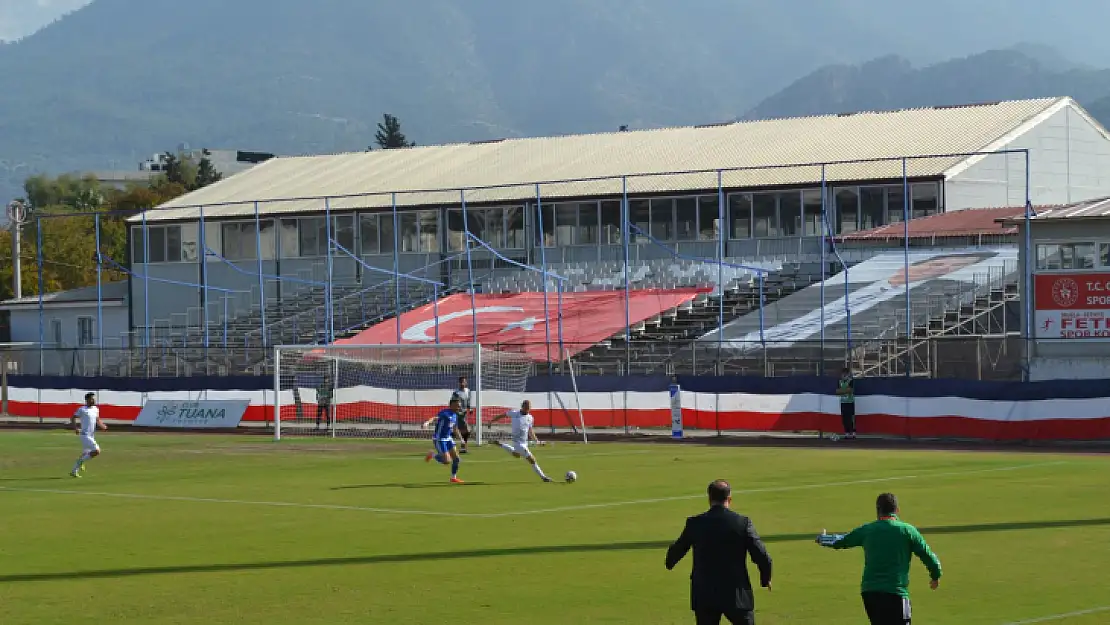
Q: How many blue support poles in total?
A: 14